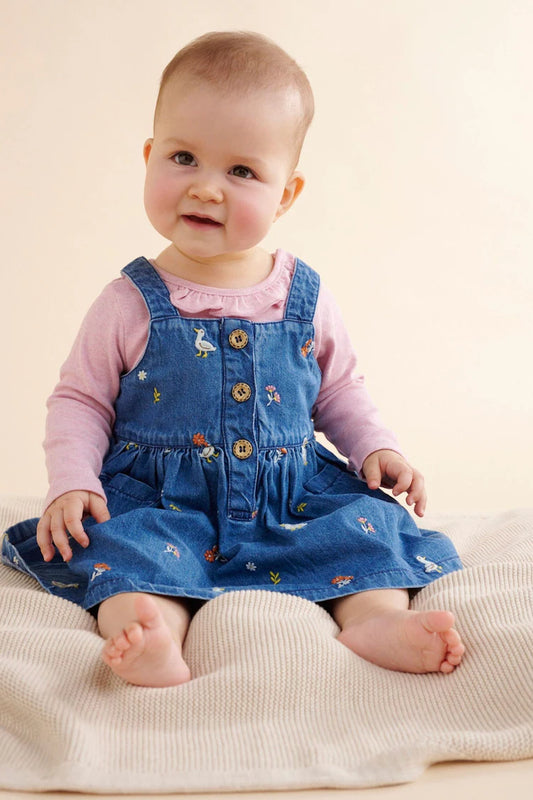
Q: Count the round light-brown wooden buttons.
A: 3